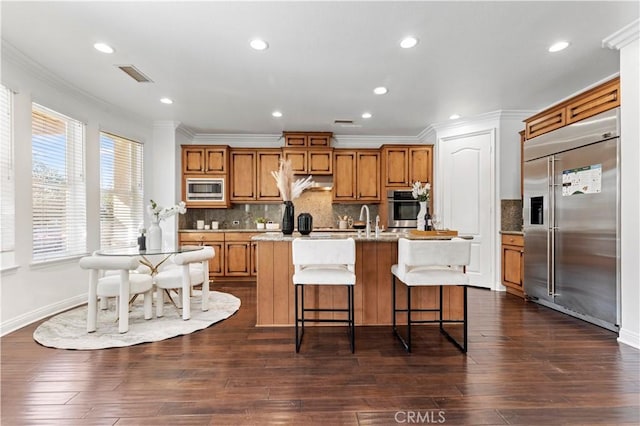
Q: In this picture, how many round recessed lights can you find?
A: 9